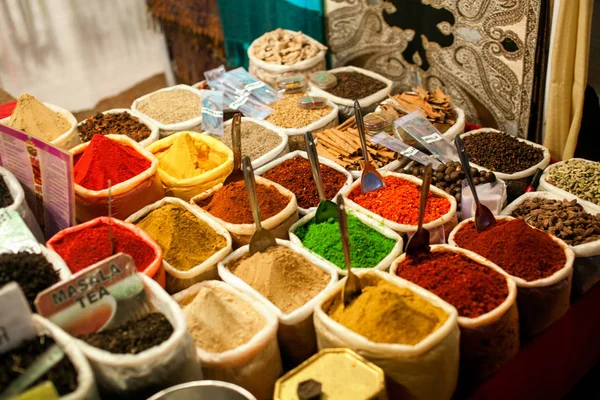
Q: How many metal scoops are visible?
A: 7